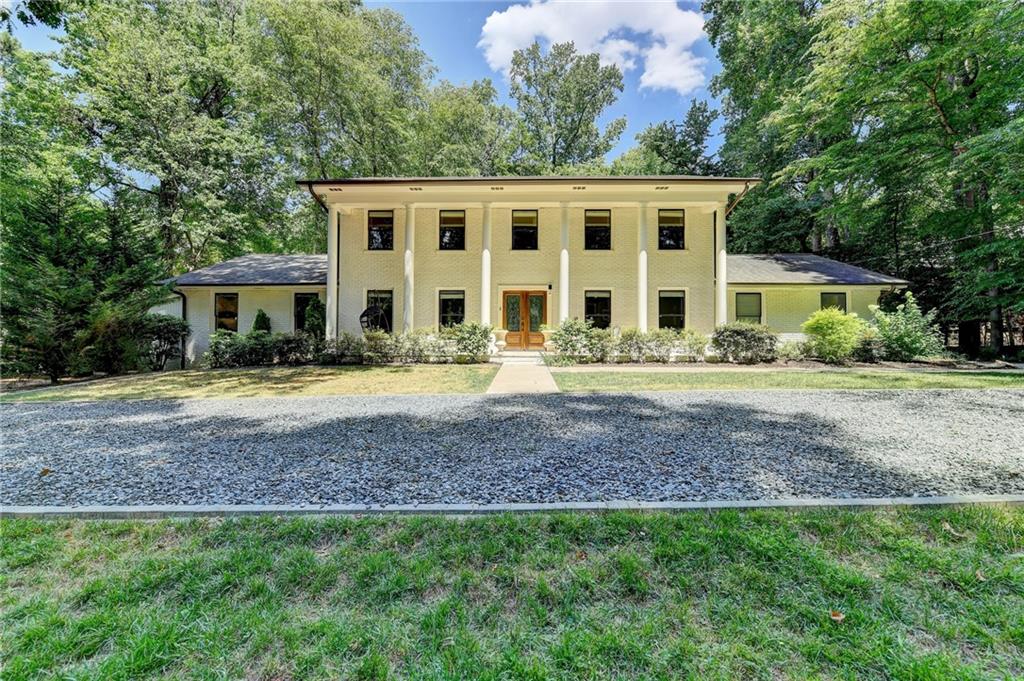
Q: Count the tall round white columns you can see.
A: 6